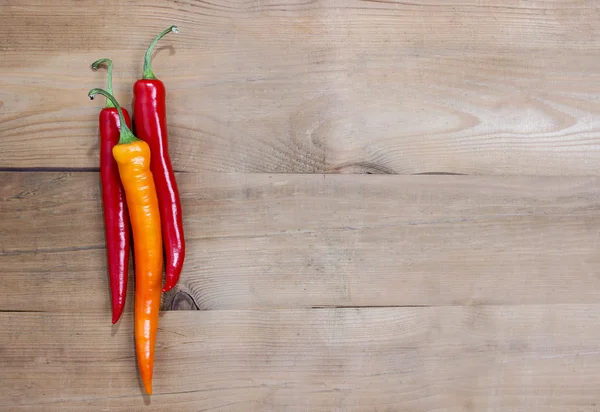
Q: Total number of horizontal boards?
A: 3